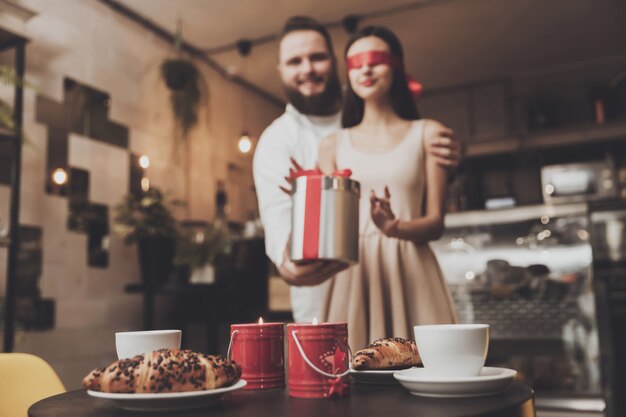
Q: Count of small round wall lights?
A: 3